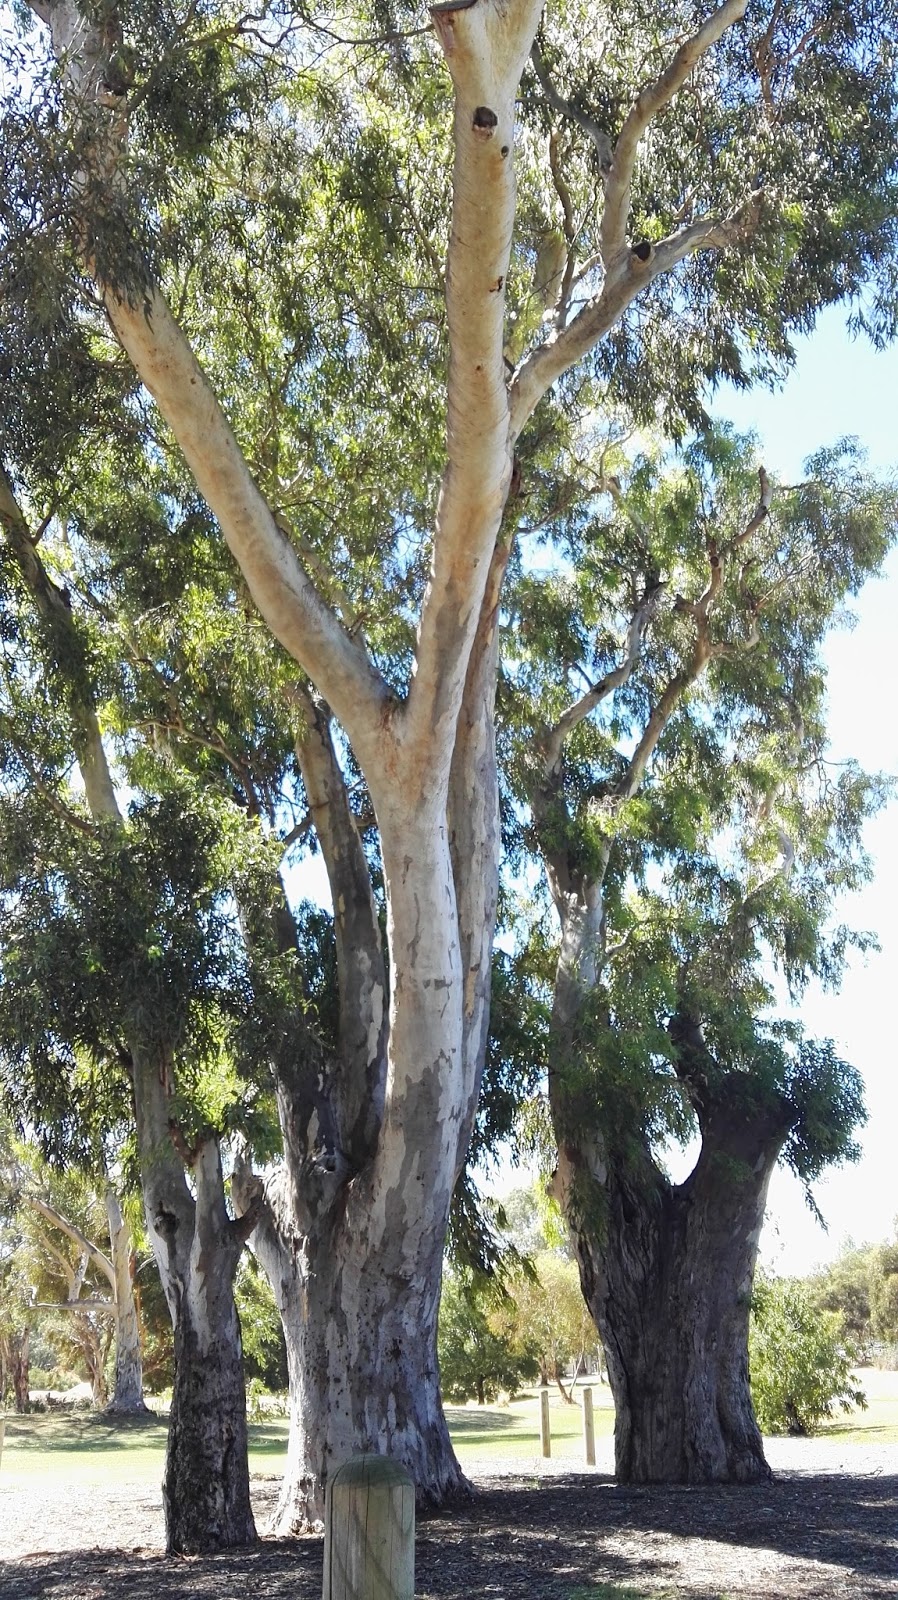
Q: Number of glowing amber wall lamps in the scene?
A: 0